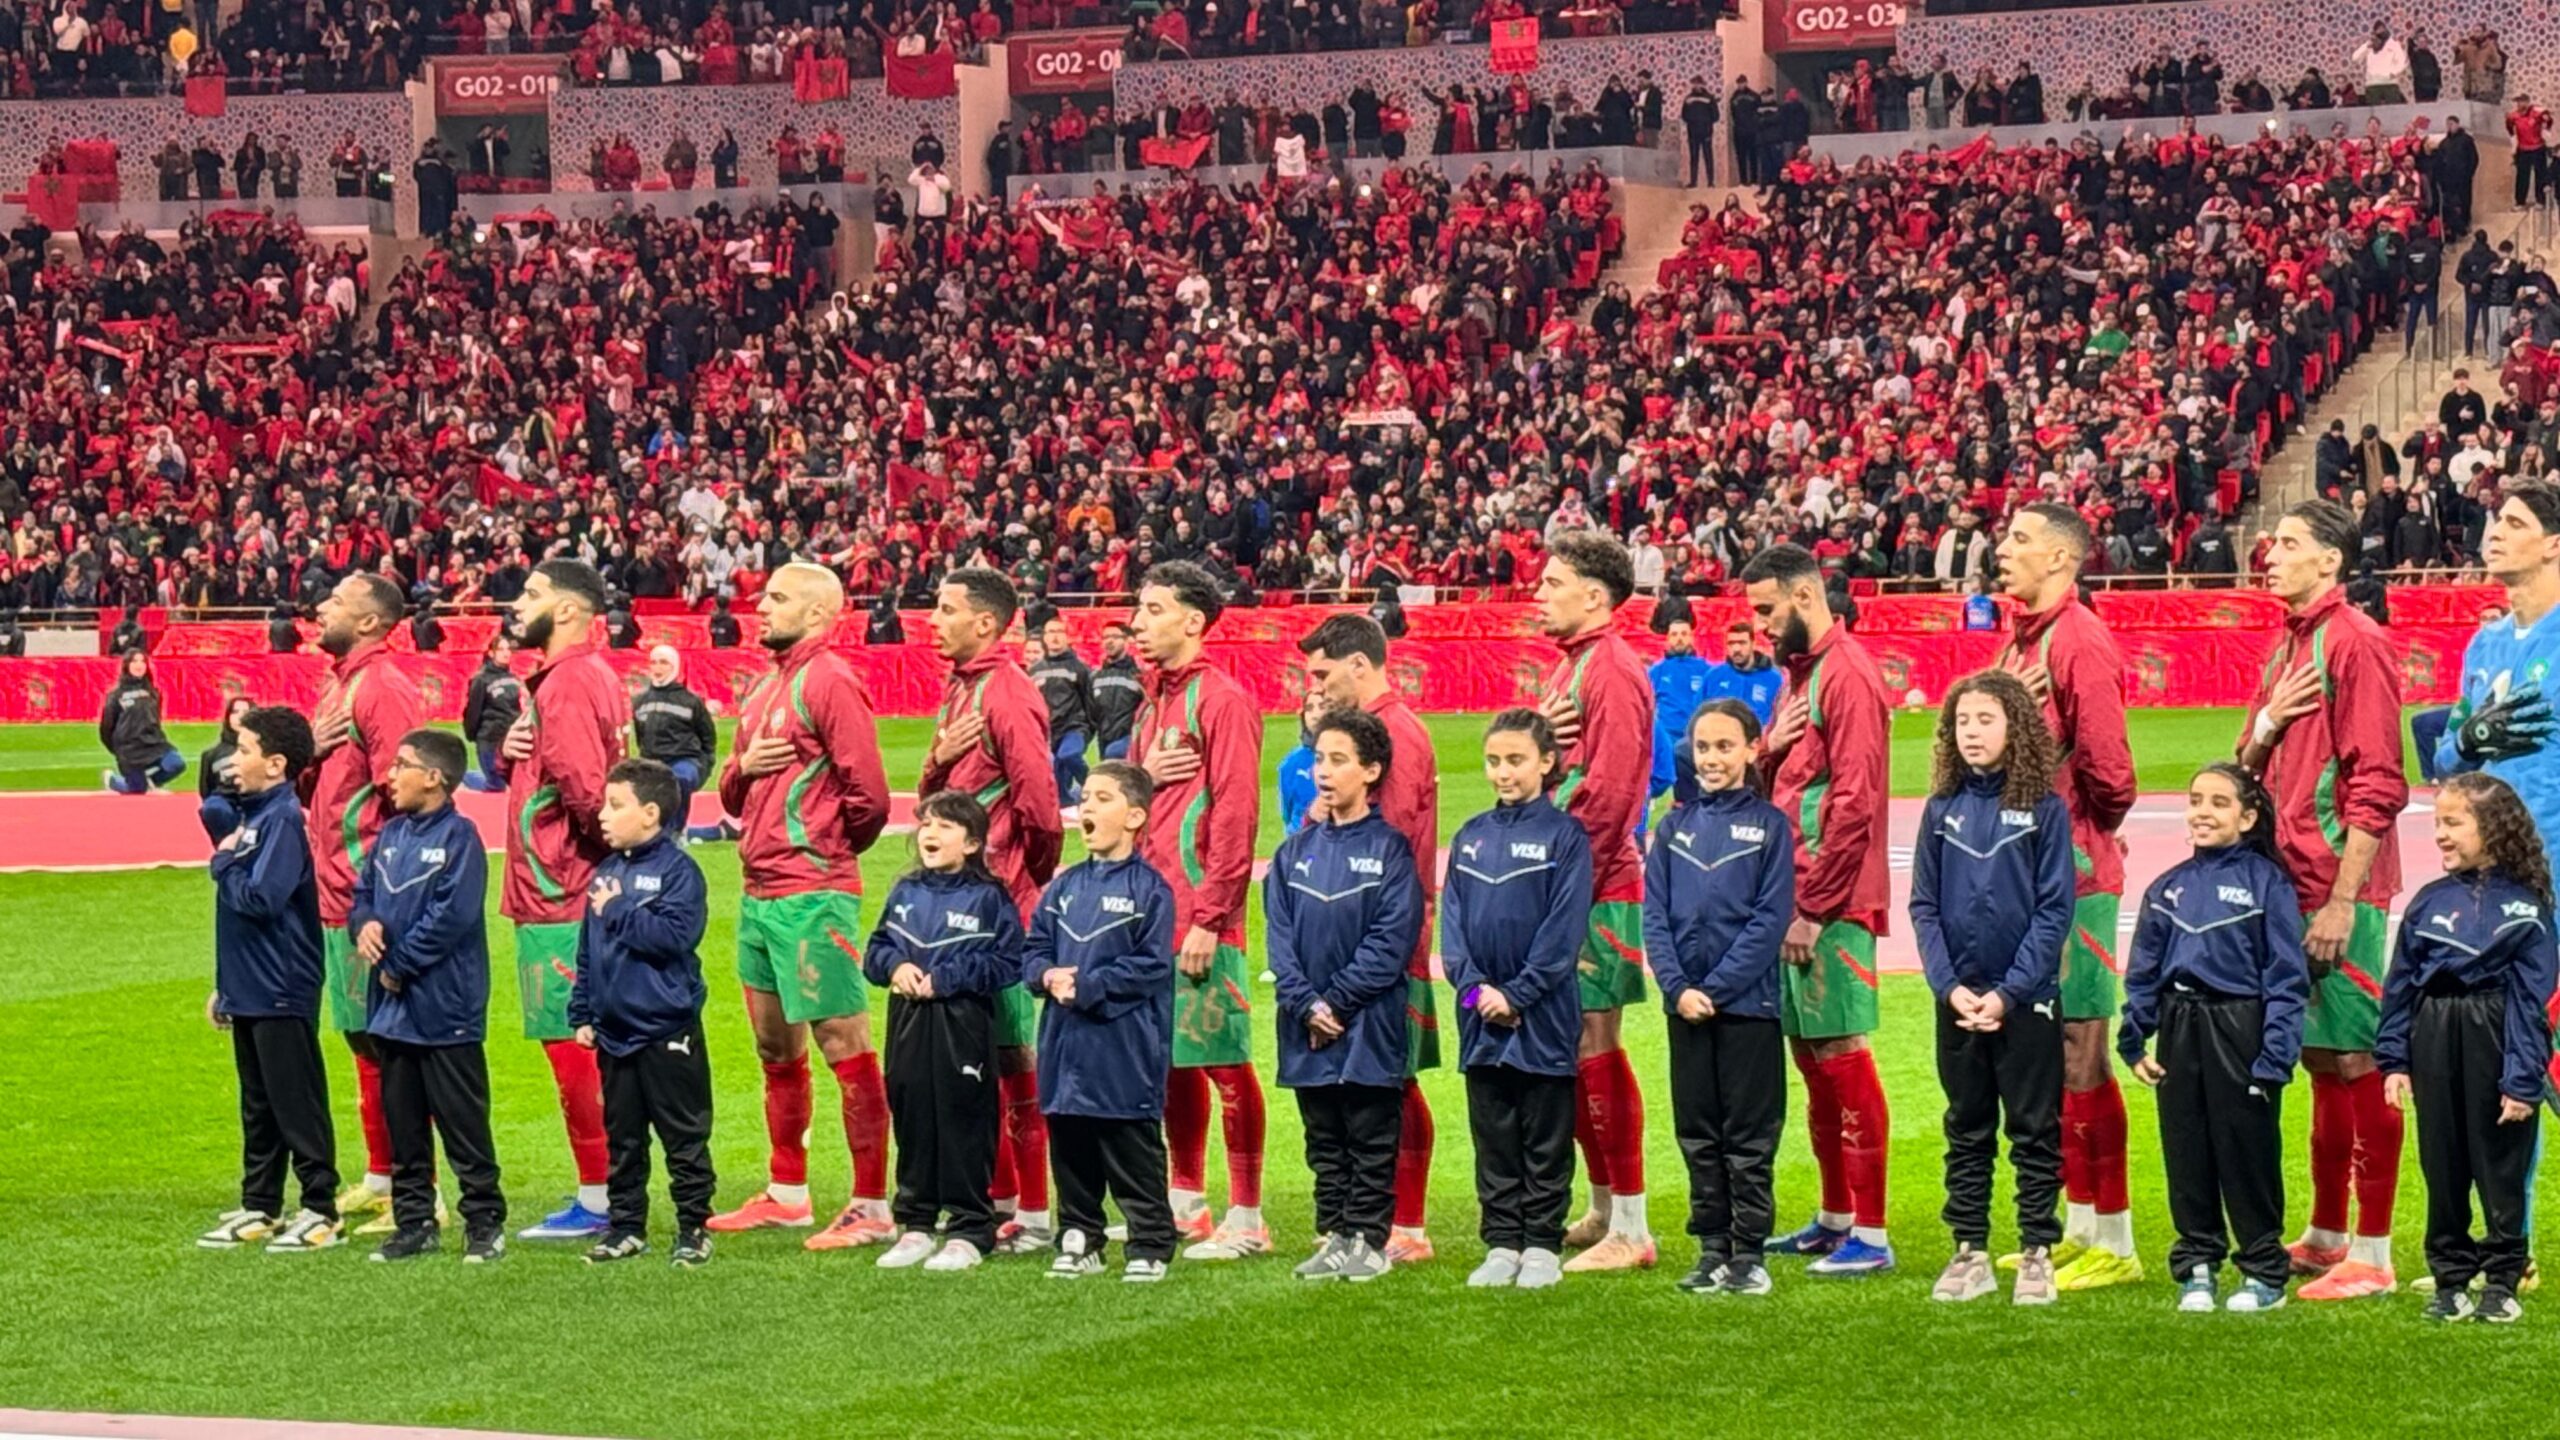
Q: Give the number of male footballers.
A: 11